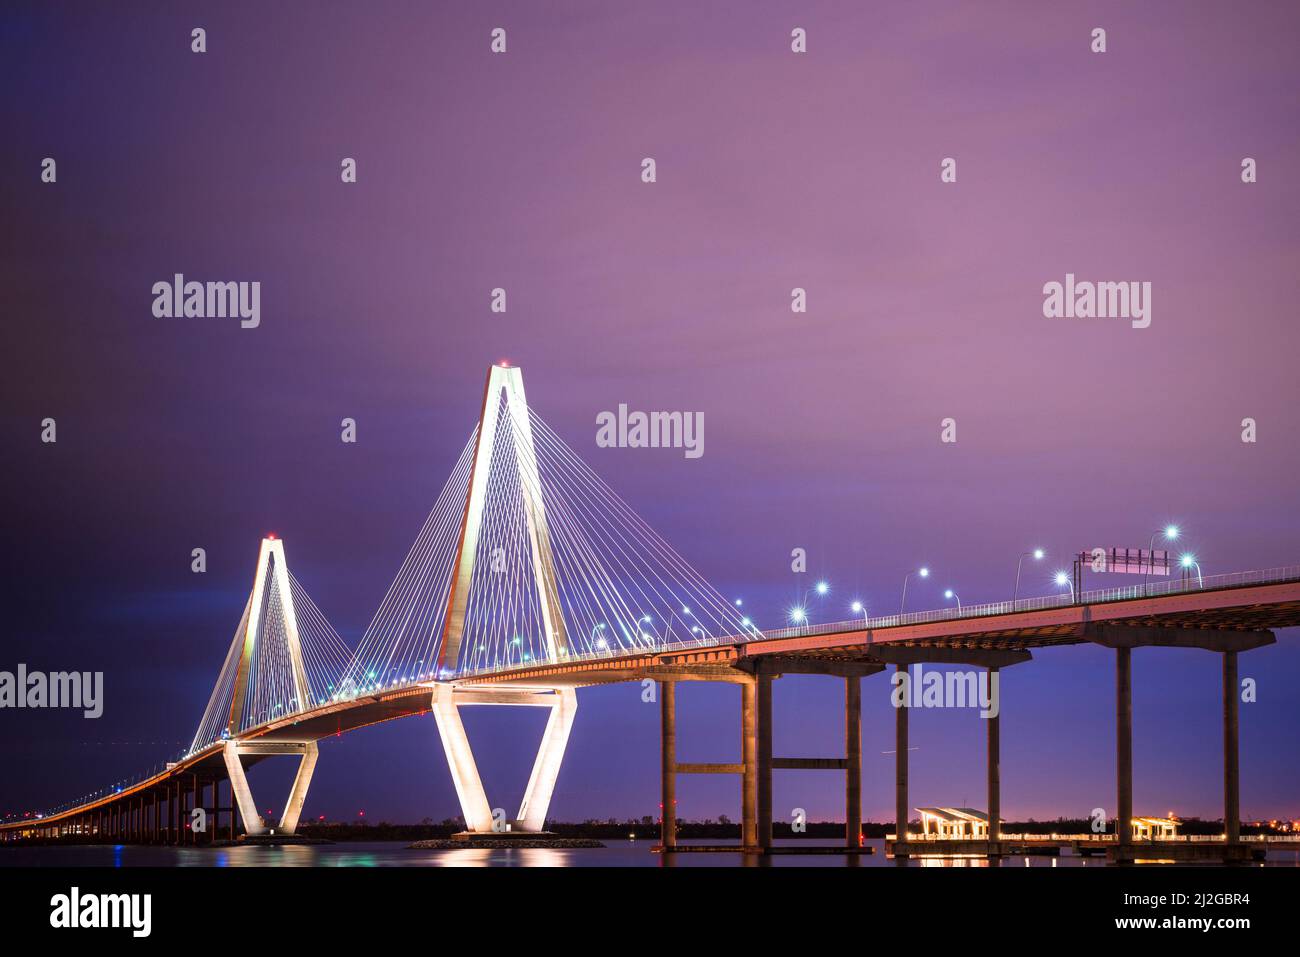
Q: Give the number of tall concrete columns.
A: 8